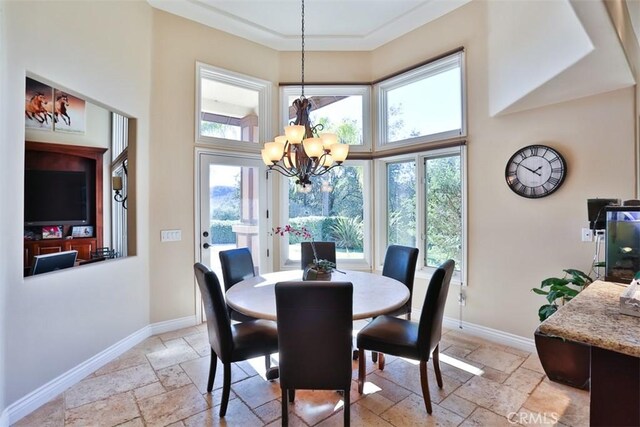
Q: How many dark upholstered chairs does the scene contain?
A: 6